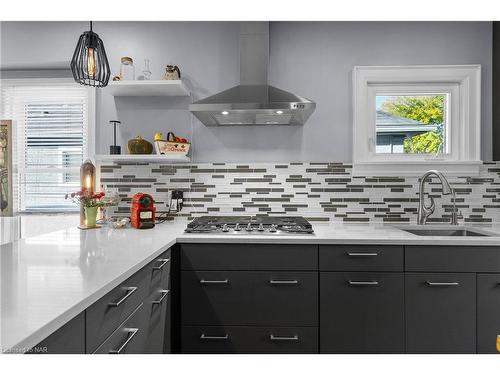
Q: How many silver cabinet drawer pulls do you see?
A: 11